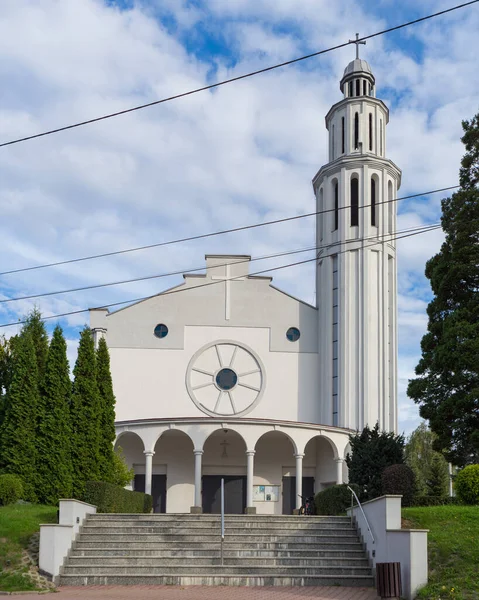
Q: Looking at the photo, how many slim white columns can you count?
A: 5